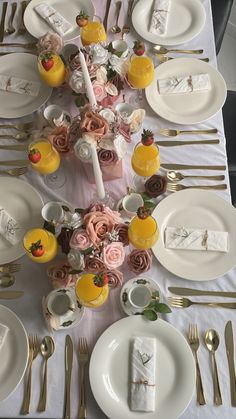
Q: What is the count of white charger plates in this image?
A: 8